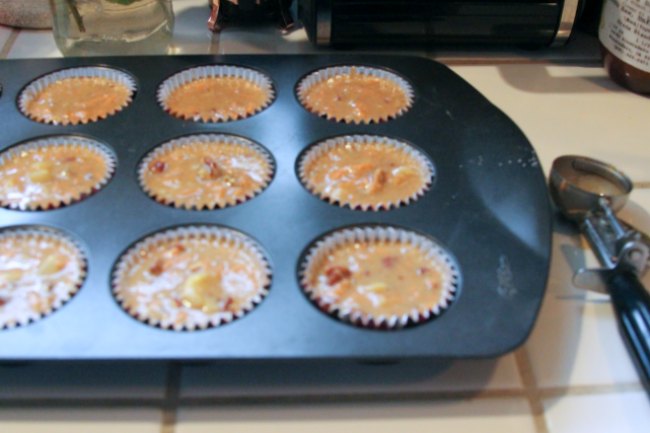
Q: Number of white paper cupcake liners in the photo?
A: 9